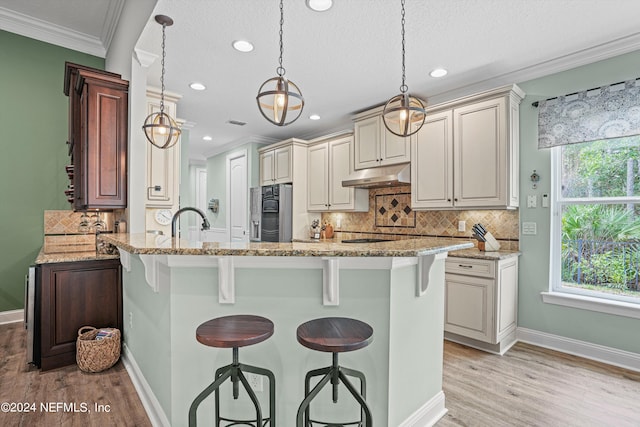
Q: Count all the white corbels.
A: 5